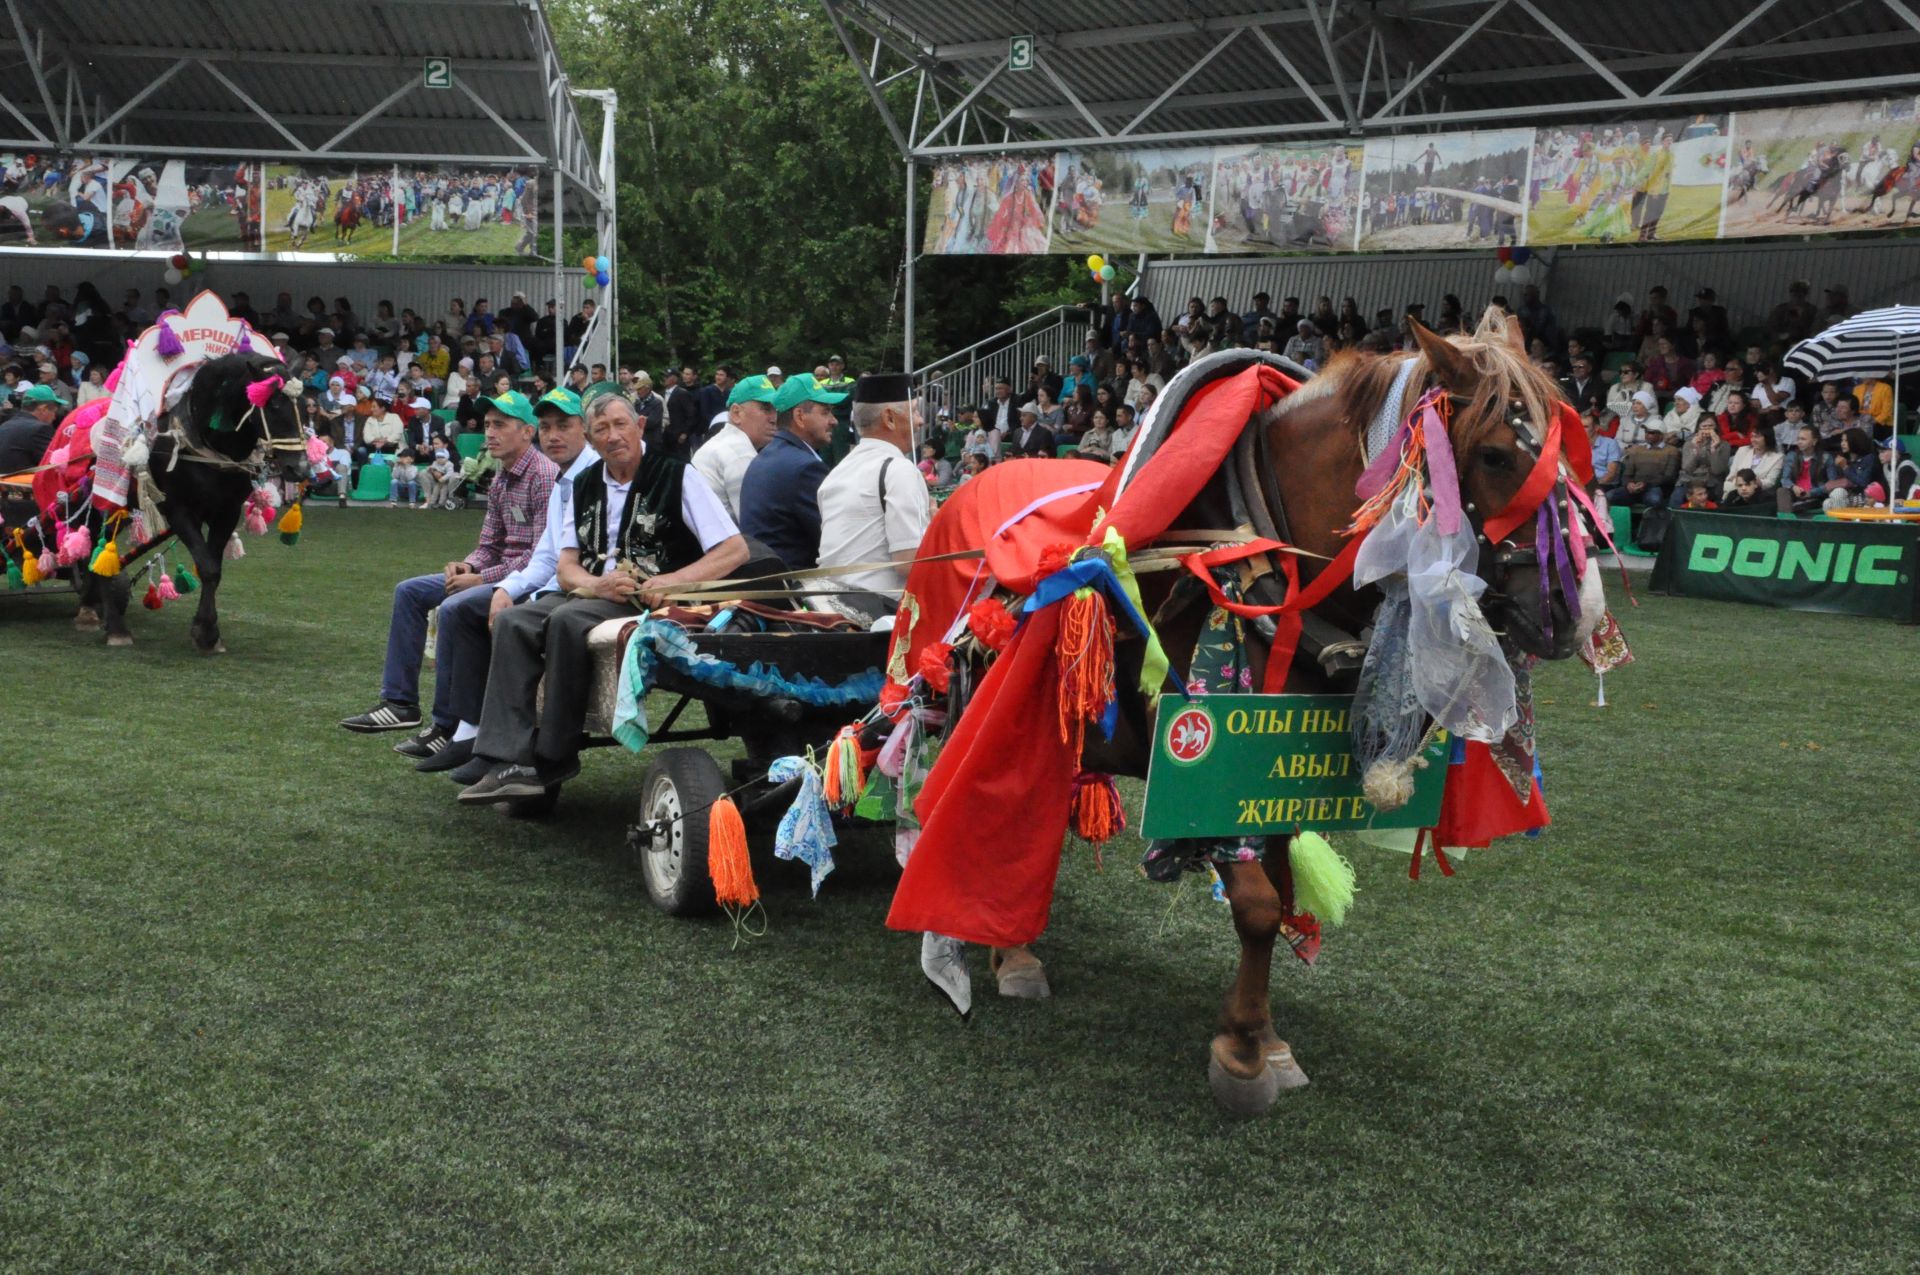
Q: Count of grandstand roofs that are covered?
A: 2